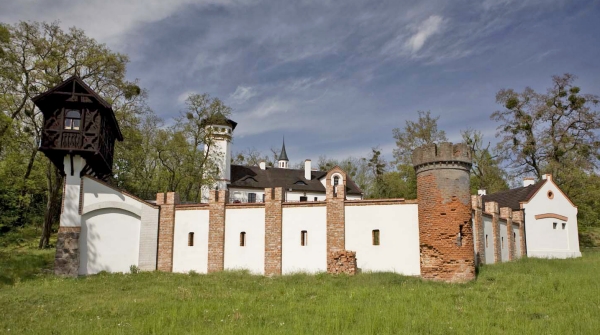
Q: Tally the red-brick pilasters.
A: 8